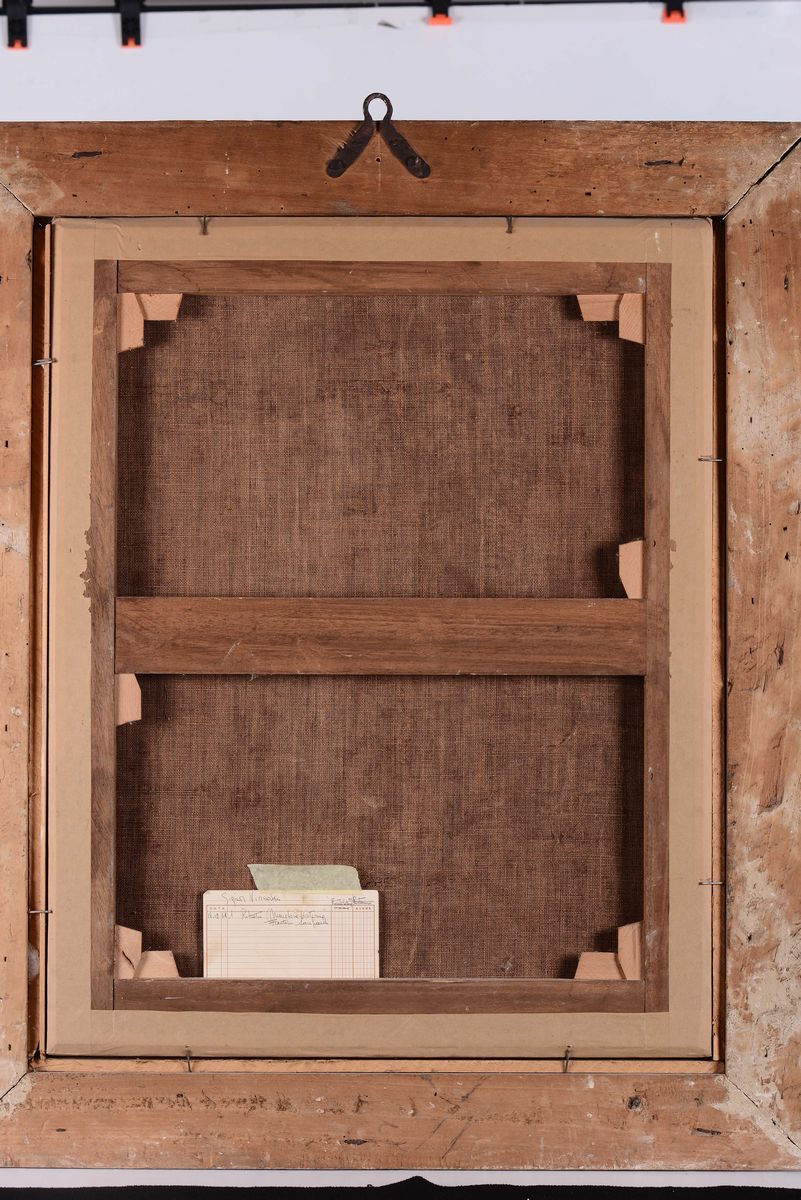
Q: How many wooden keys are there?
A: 10